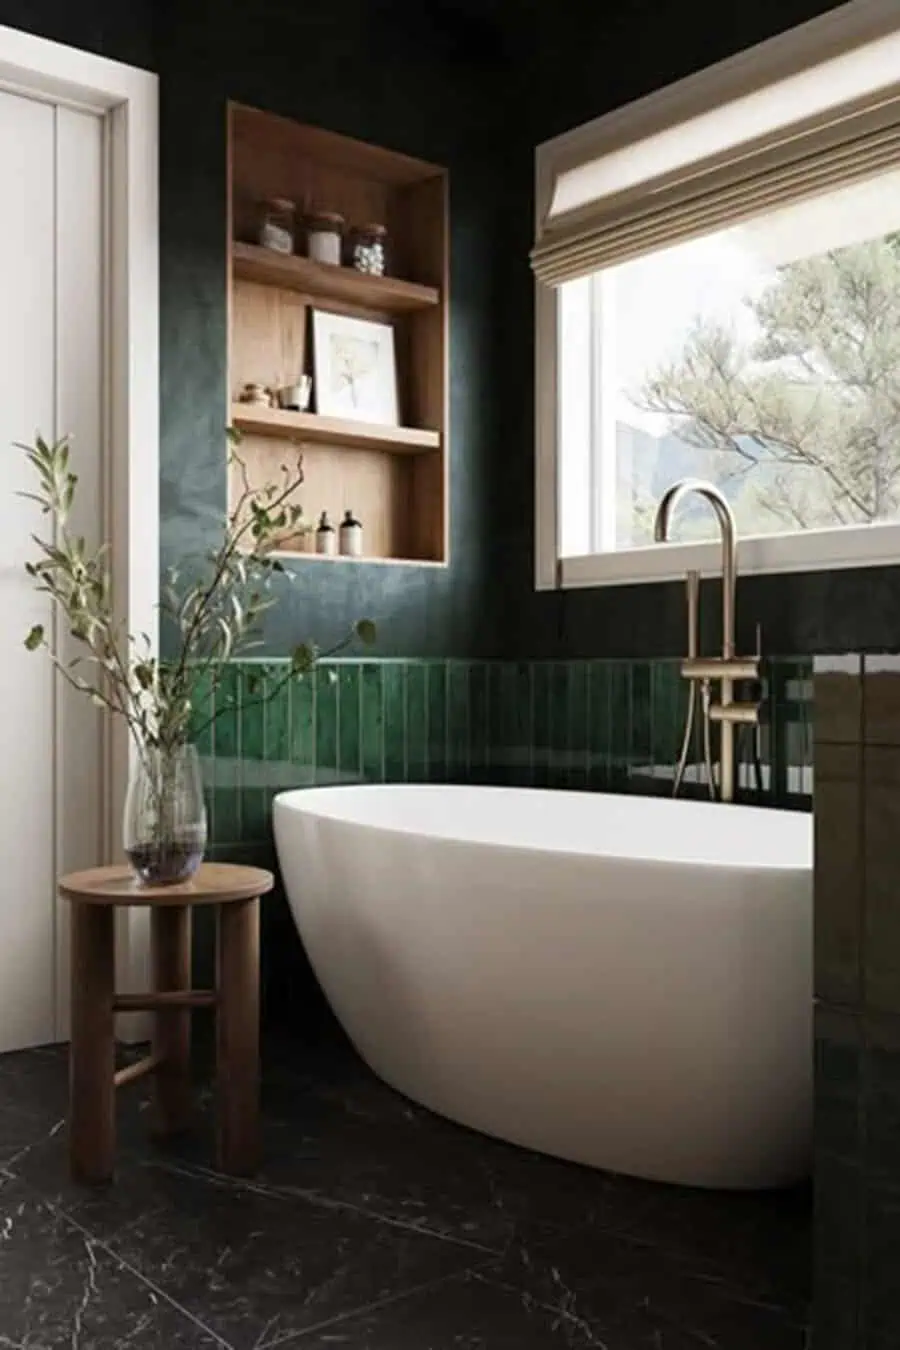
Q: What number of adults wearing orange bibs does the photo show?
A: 0